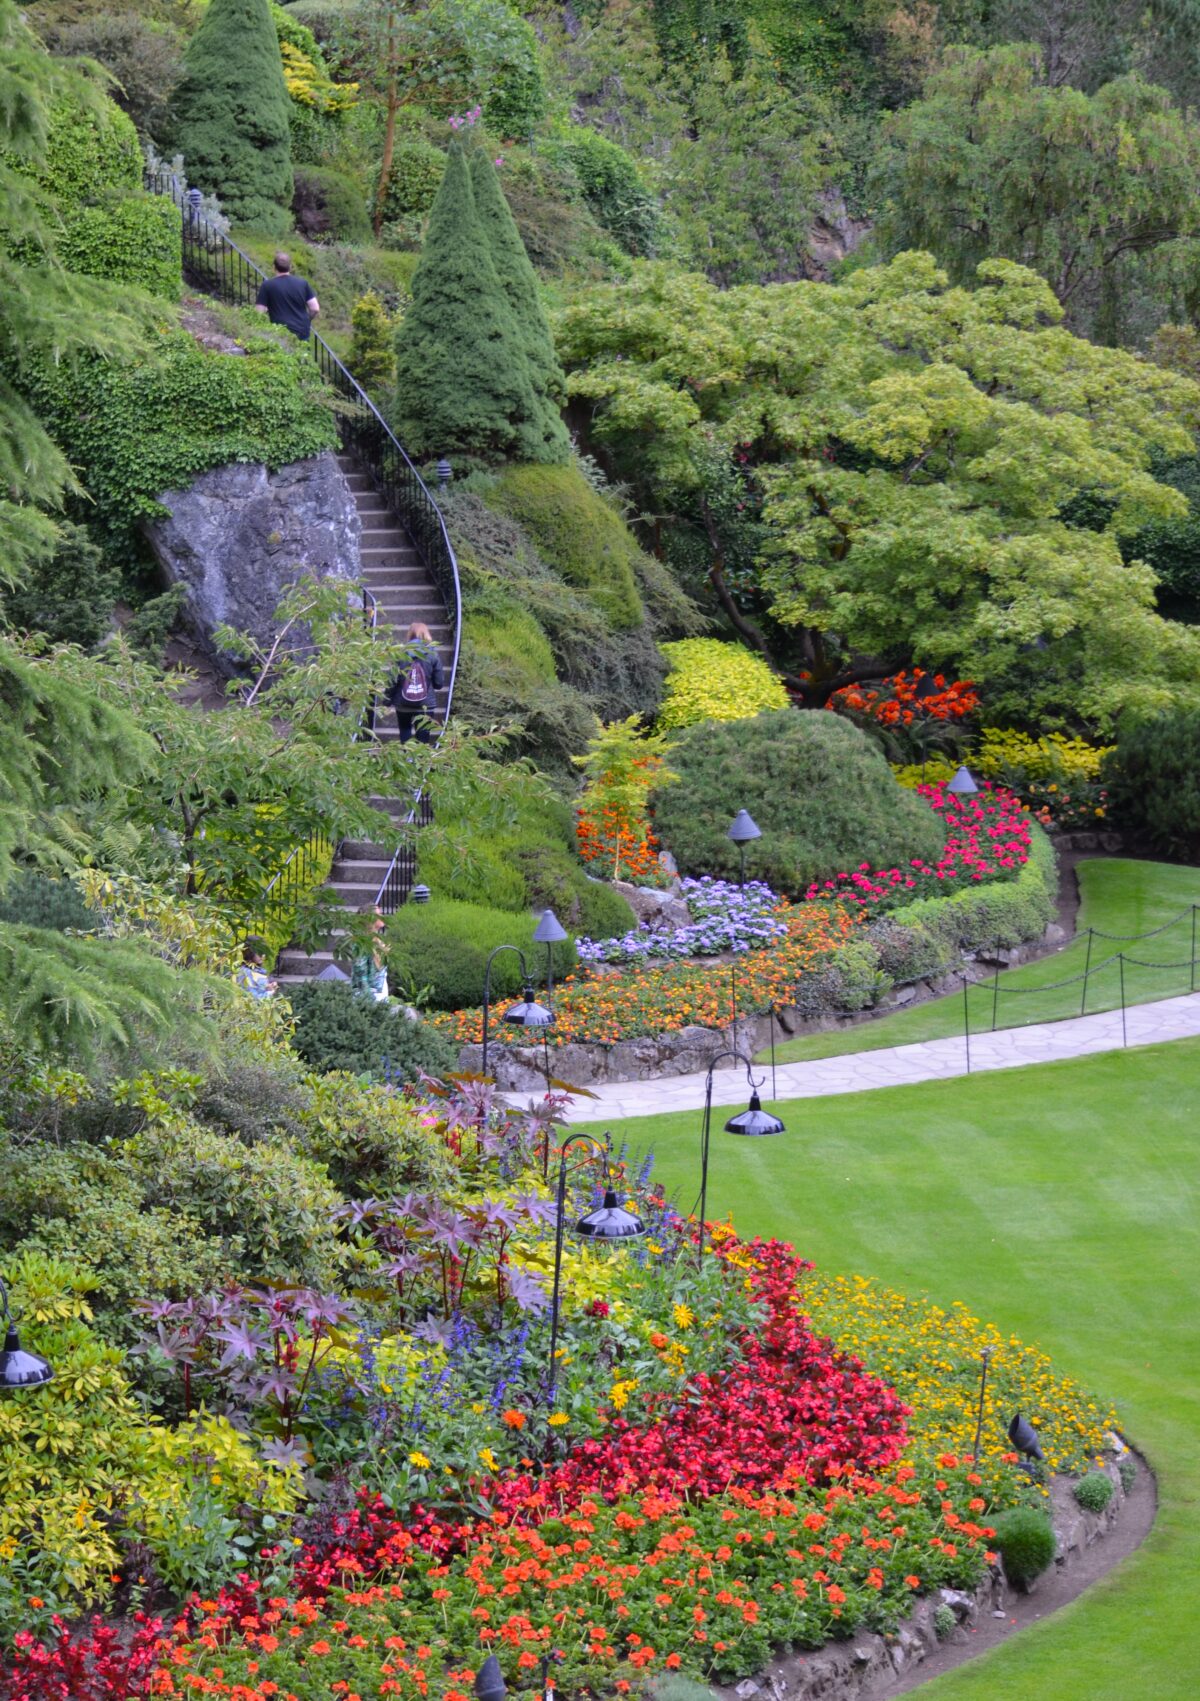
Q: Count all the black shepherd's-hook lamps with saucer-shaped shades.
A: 4